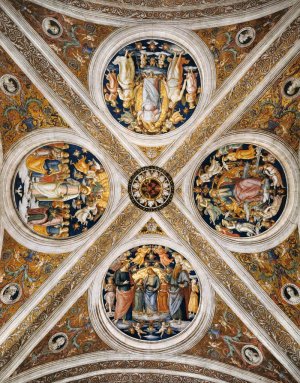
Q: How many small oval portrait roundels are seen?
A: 8